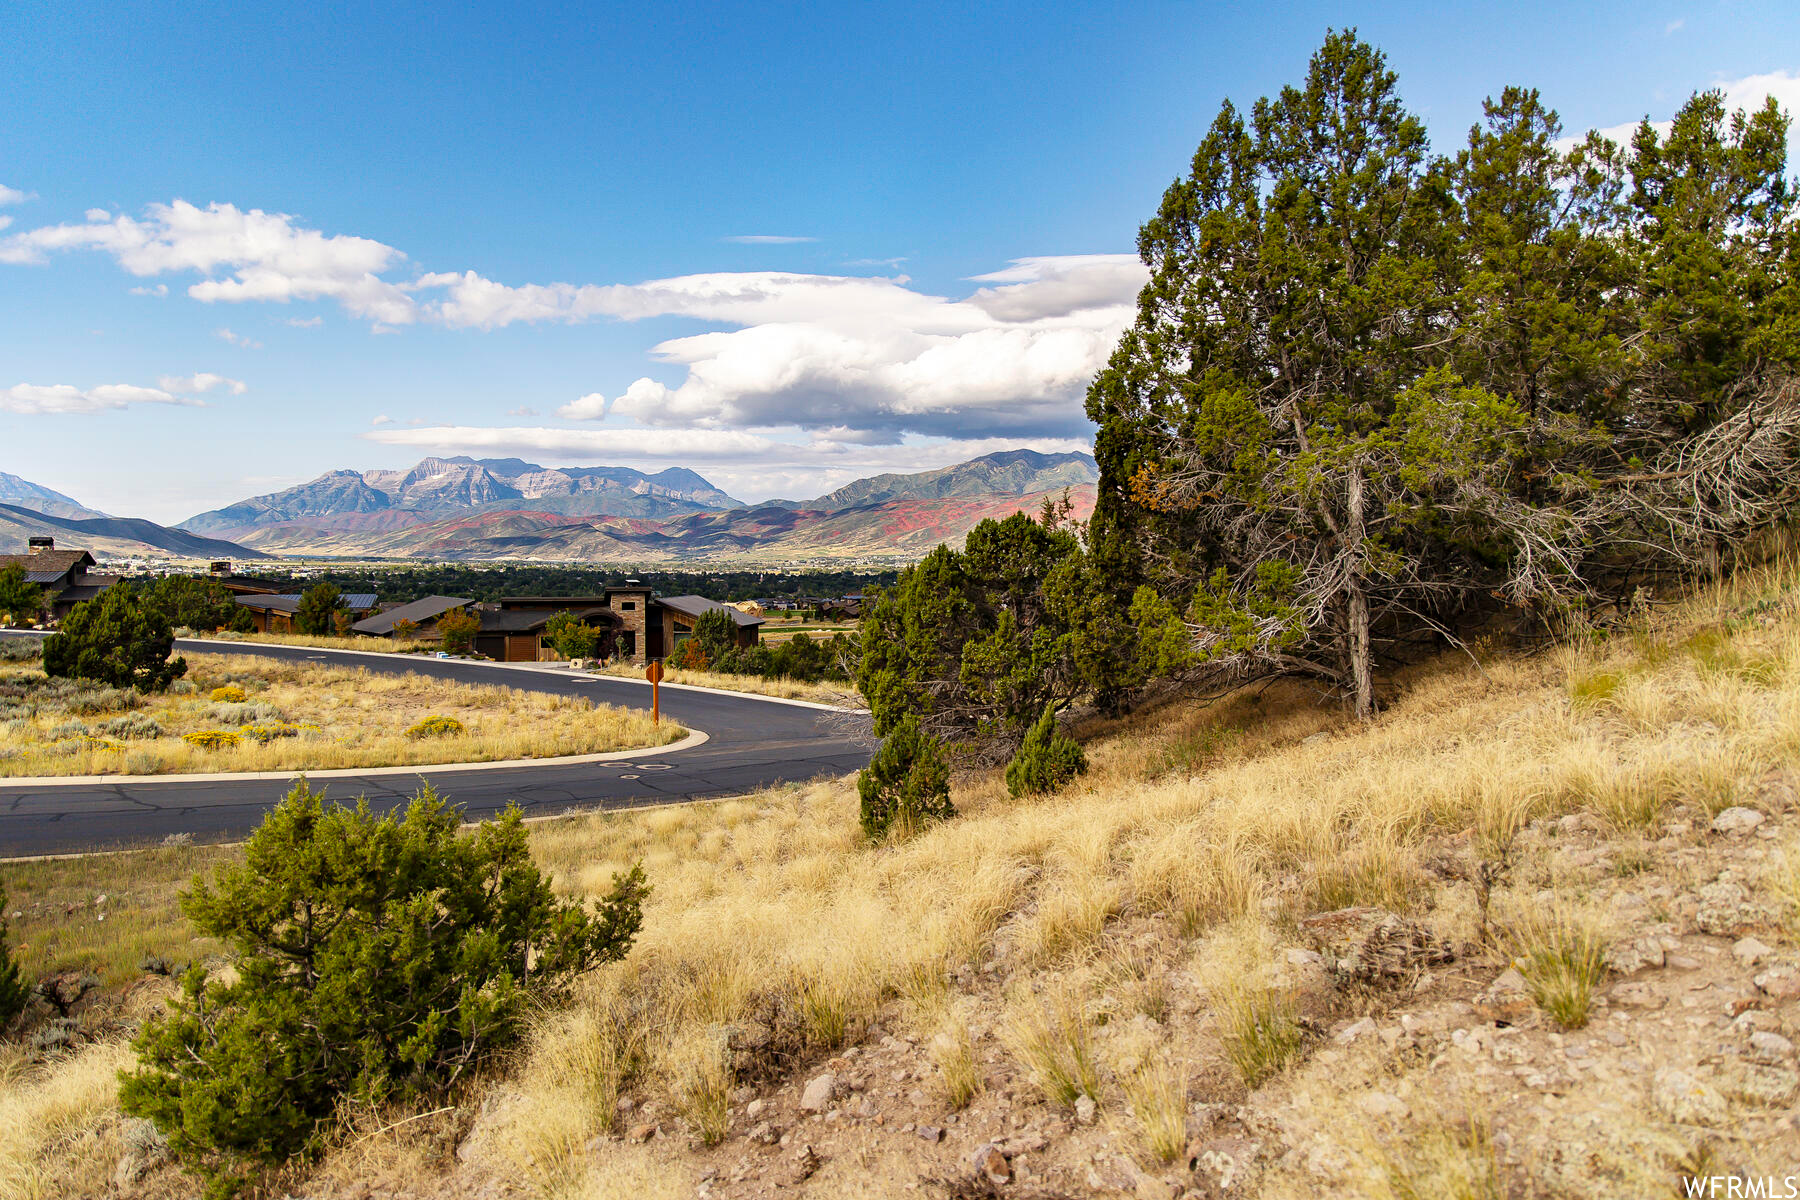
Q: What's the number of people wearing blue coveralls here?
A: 0